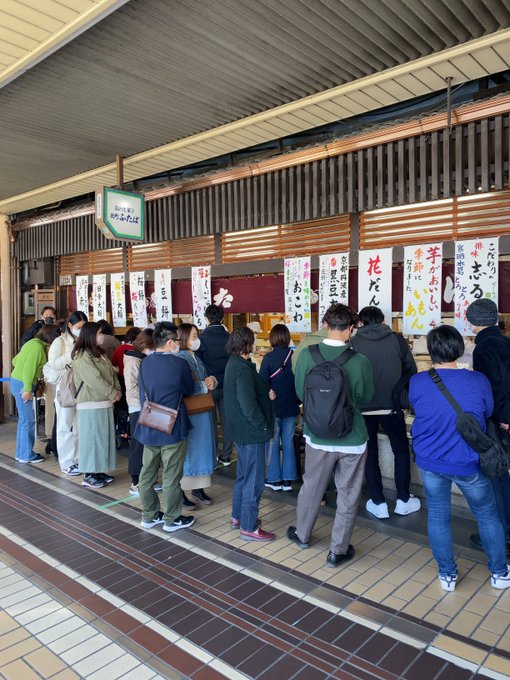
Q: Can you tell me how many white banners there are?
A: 11